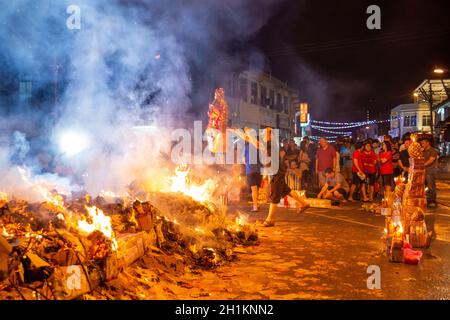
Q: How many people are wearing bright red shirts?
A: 3